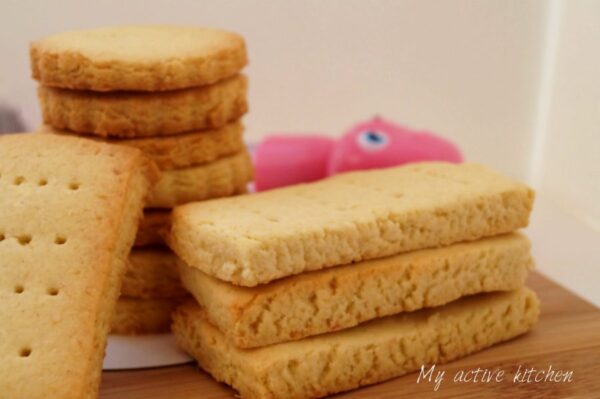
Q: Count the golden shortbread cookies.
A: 11